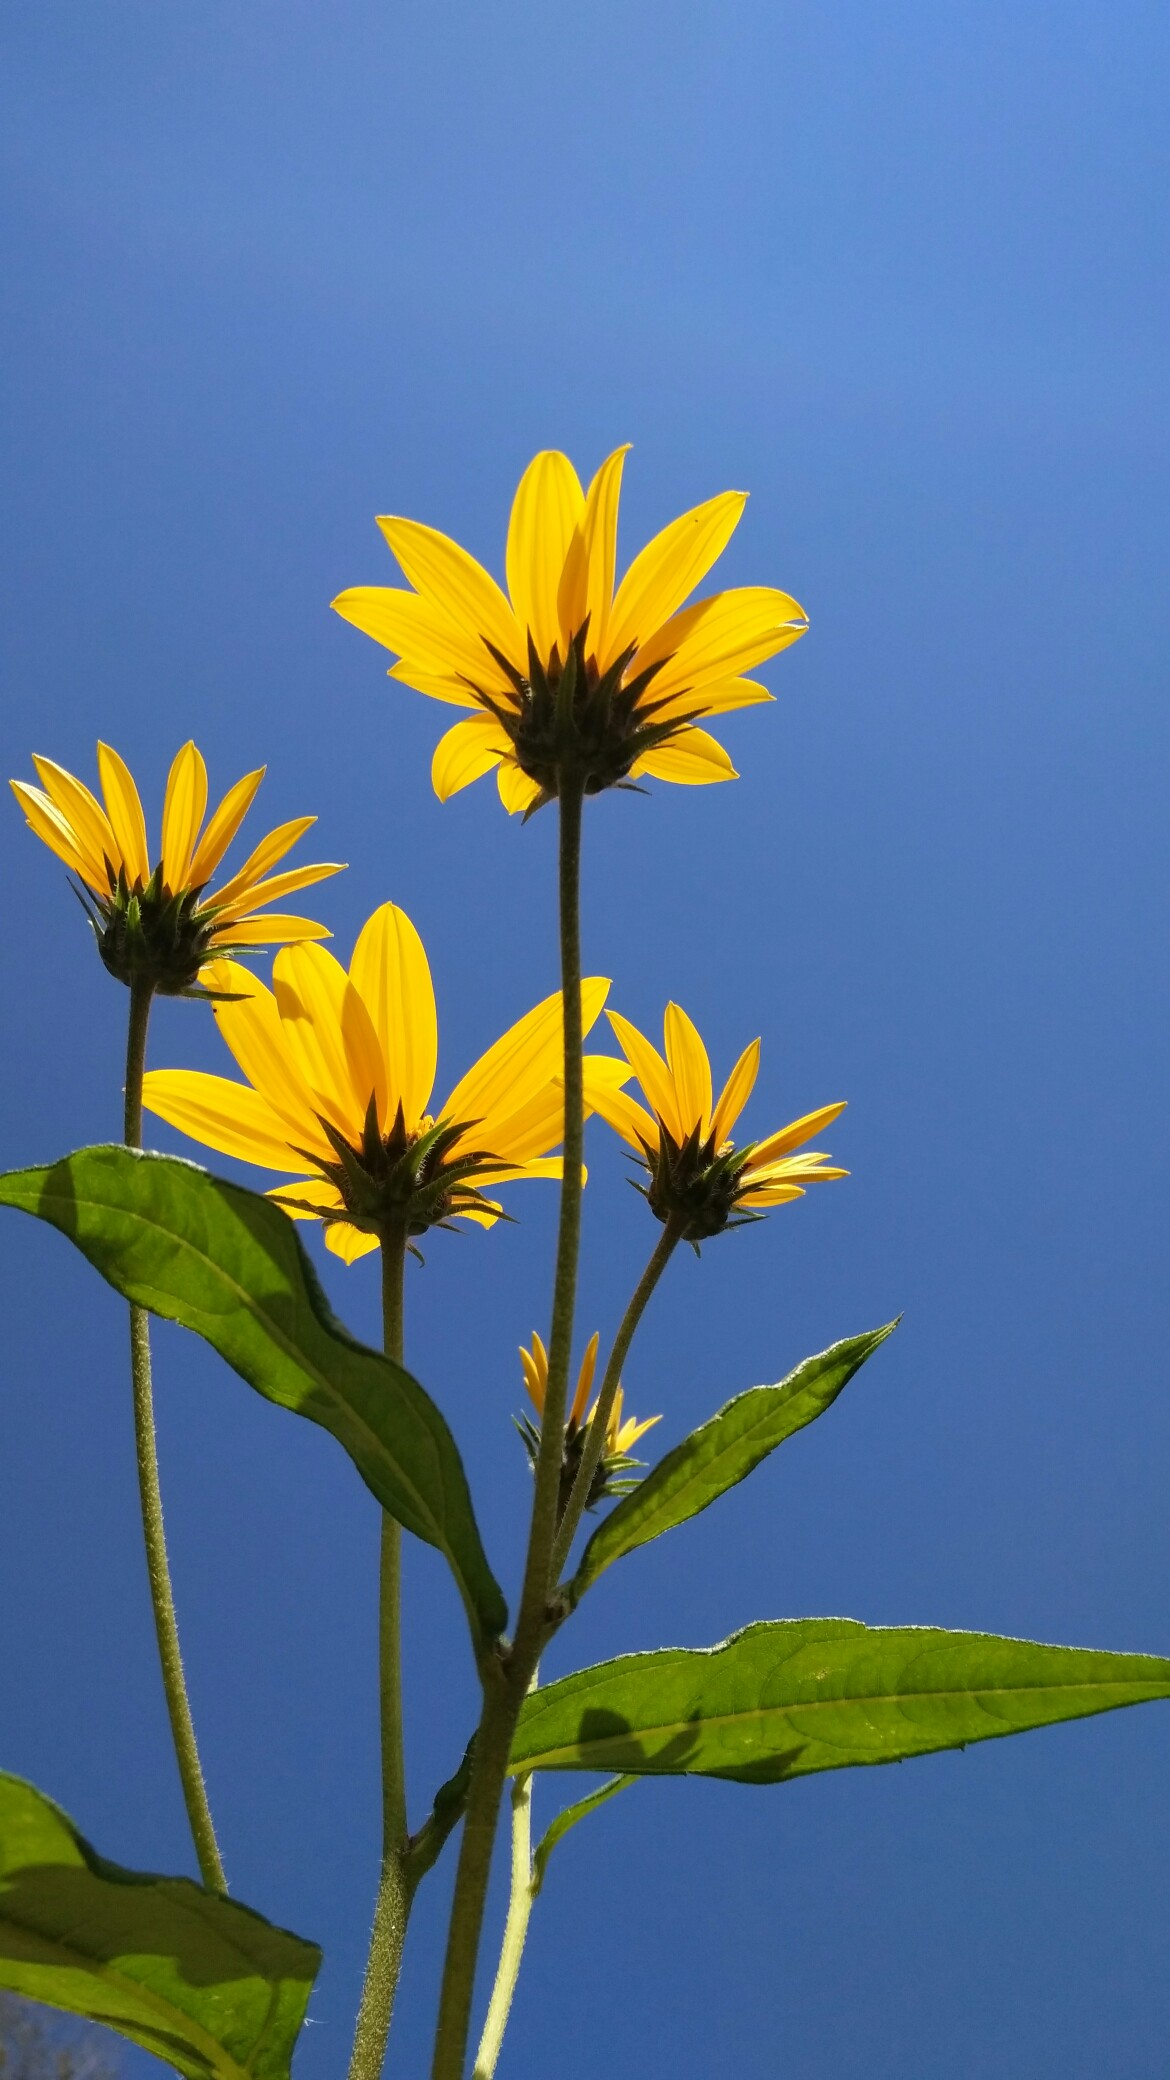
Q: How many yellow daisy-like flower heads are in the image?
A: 5